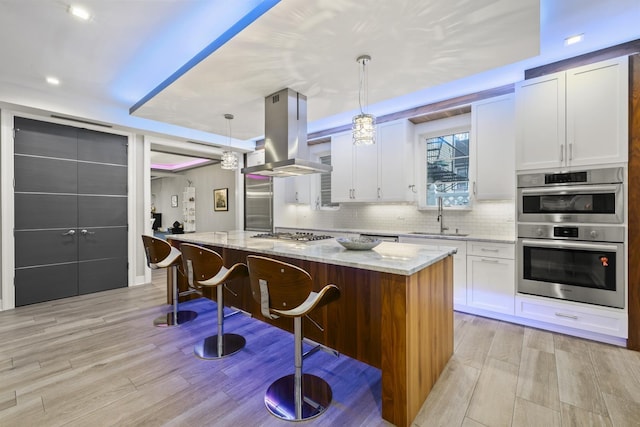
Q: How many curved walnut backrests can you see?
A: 3